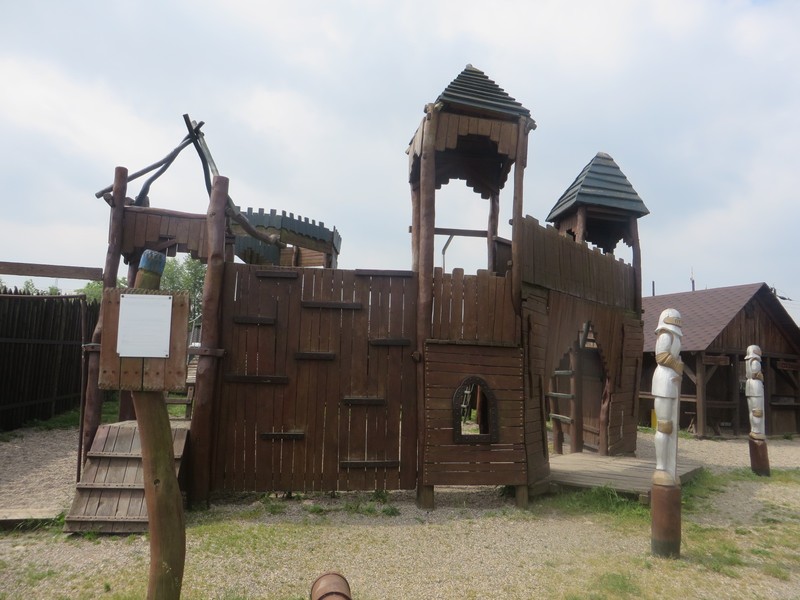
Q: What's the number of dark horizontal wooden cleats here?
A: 10